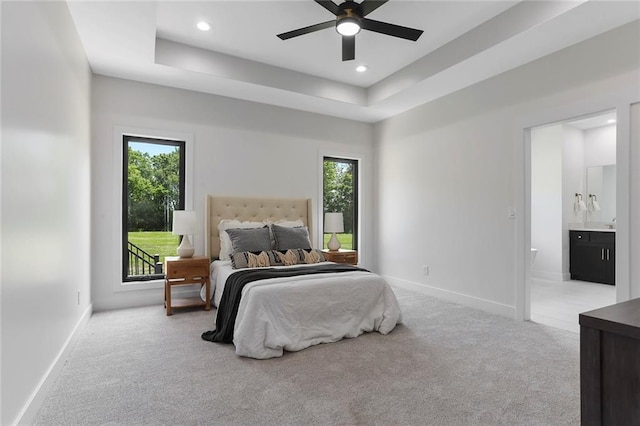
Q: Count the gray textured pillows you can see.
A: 2